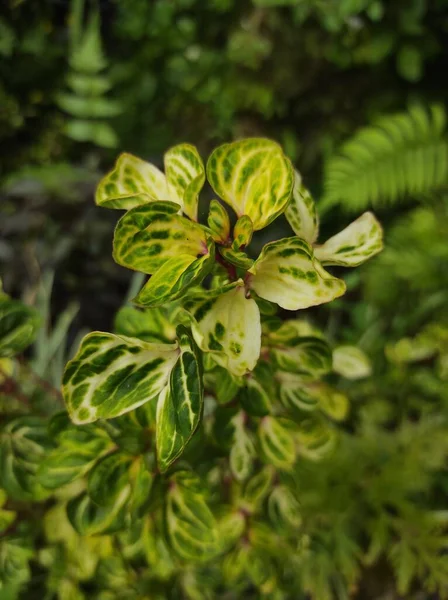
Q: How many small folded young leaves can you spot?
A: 2